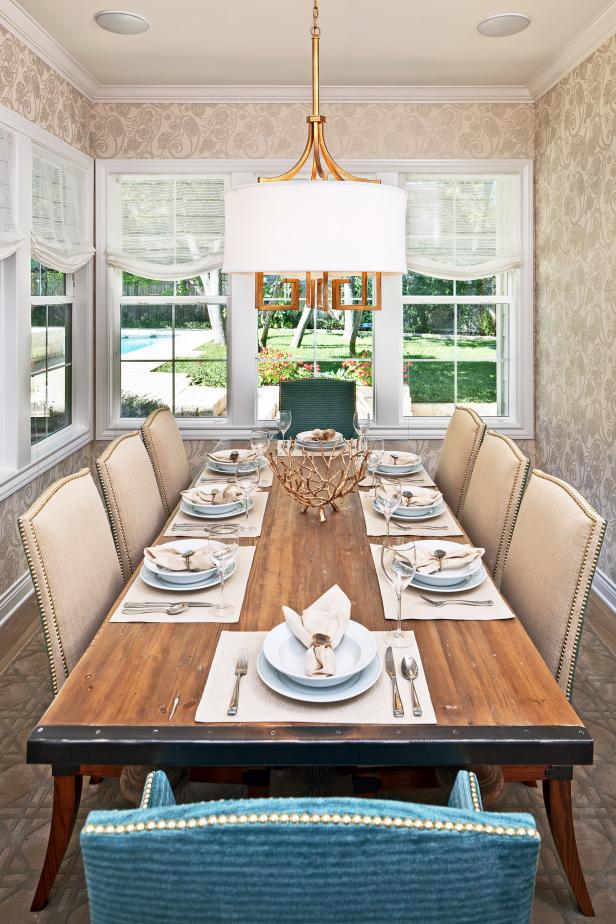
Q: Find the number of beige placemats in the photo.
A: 8